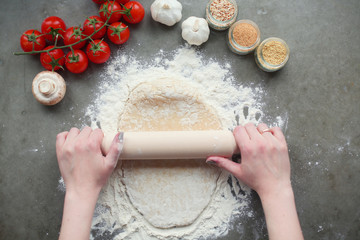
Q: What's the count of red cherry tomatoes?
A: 12